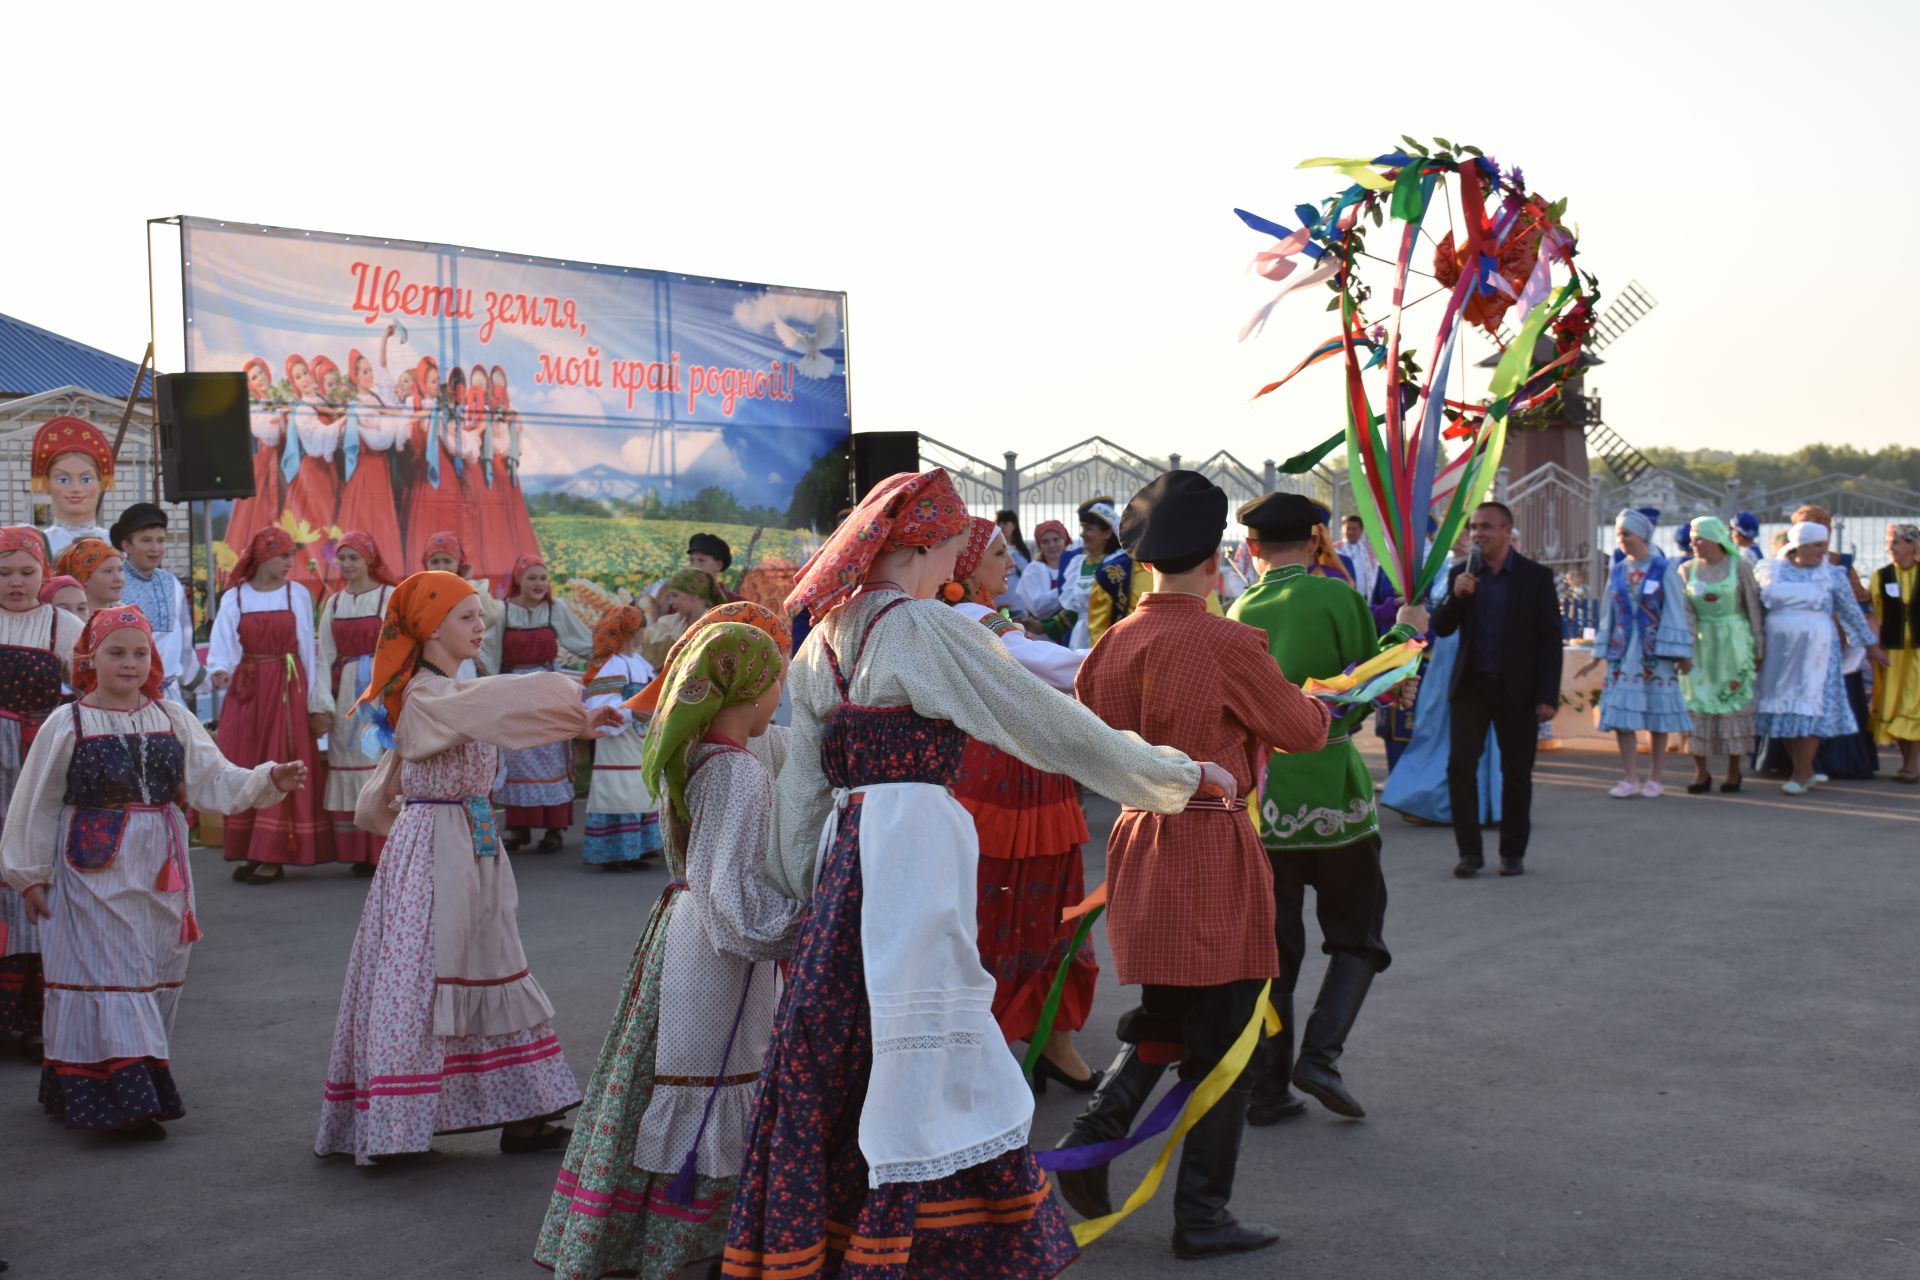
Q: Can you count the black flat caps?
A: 4